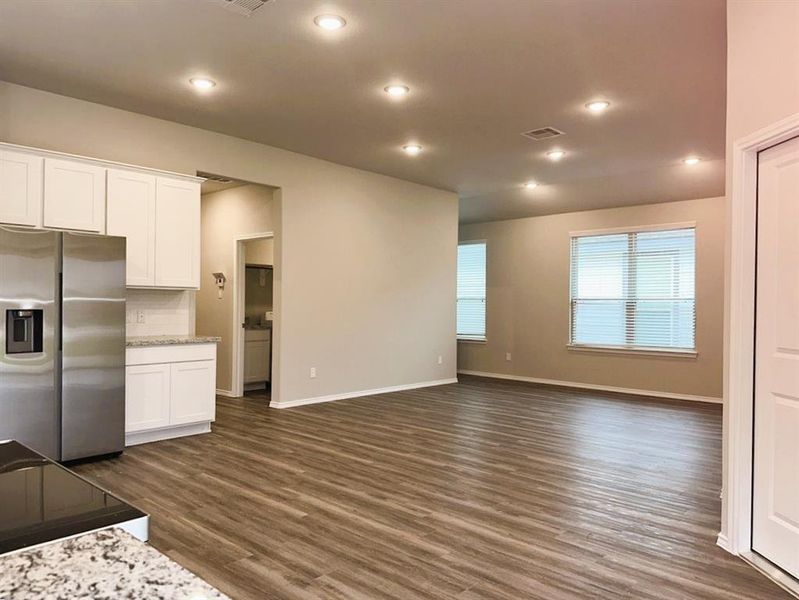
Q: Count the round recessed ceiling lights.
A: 8